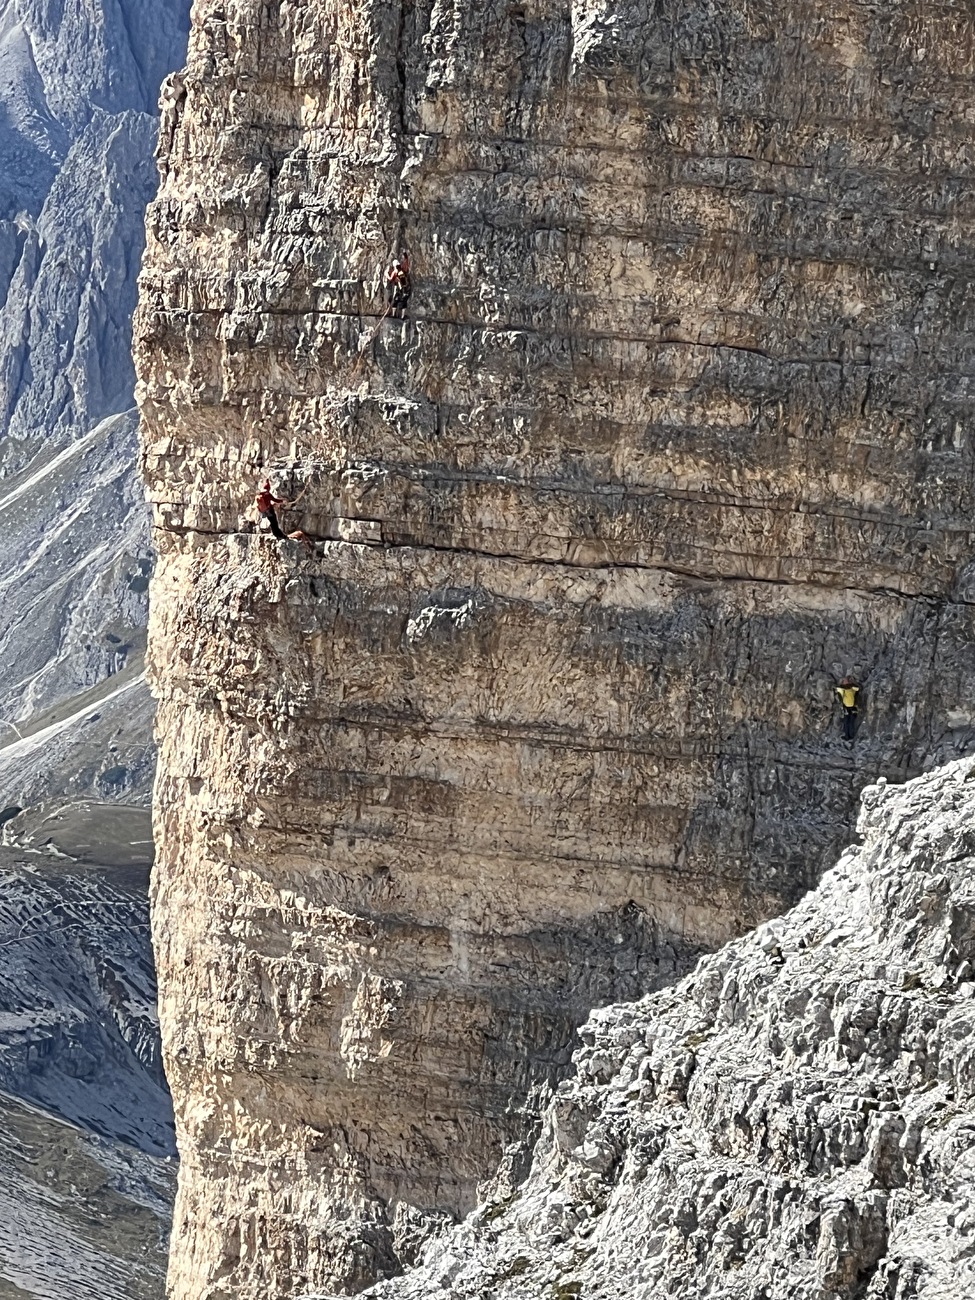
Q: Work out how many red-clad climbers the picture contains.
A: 2